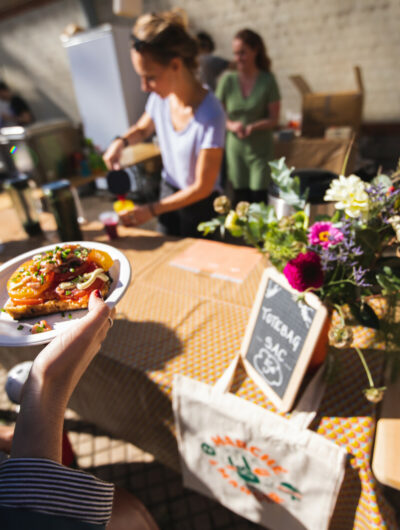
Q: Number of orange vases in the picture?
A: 1